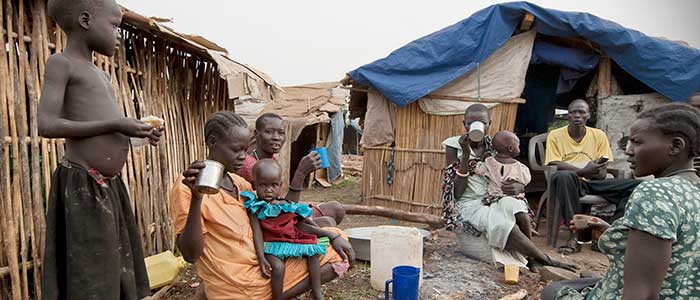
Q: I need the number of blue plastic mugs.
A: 2